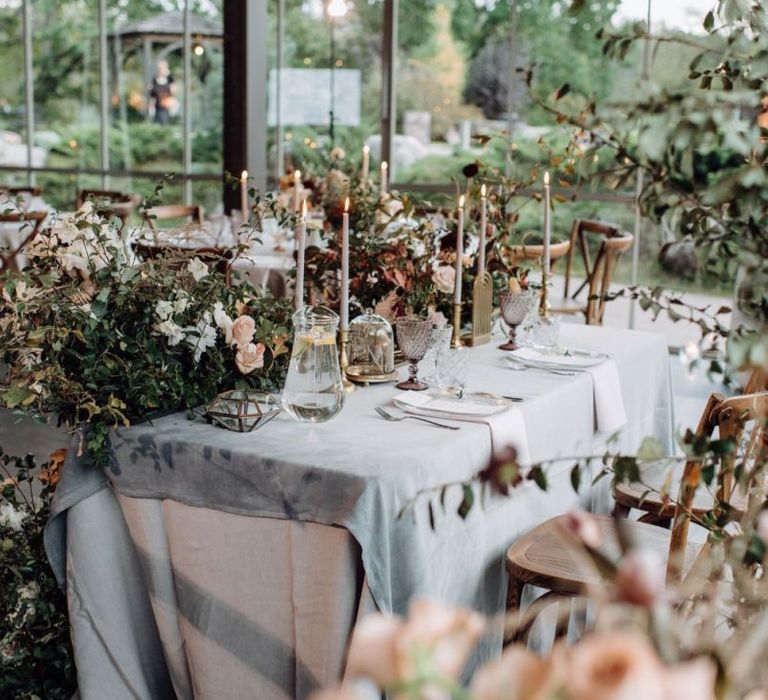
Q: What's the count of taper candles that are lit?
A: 9